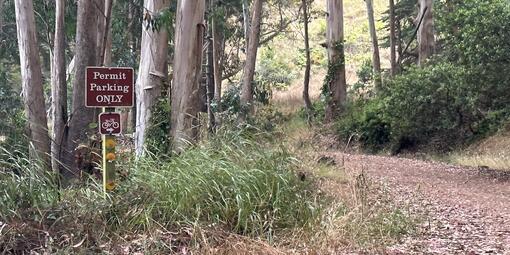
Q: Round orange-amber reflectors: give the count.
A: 3